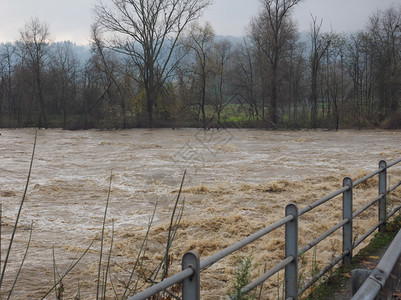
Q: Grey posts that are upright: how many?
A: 4